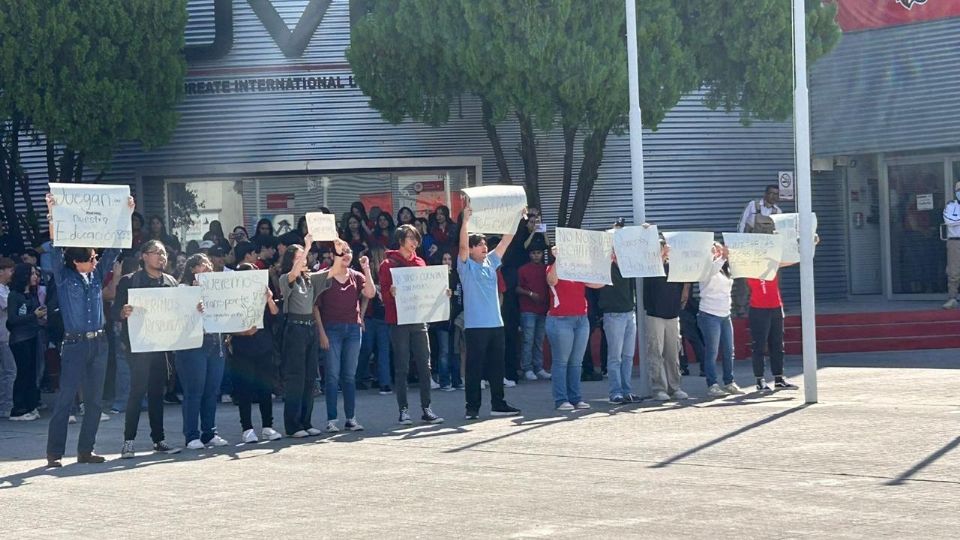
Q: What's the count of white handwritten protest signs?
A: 11